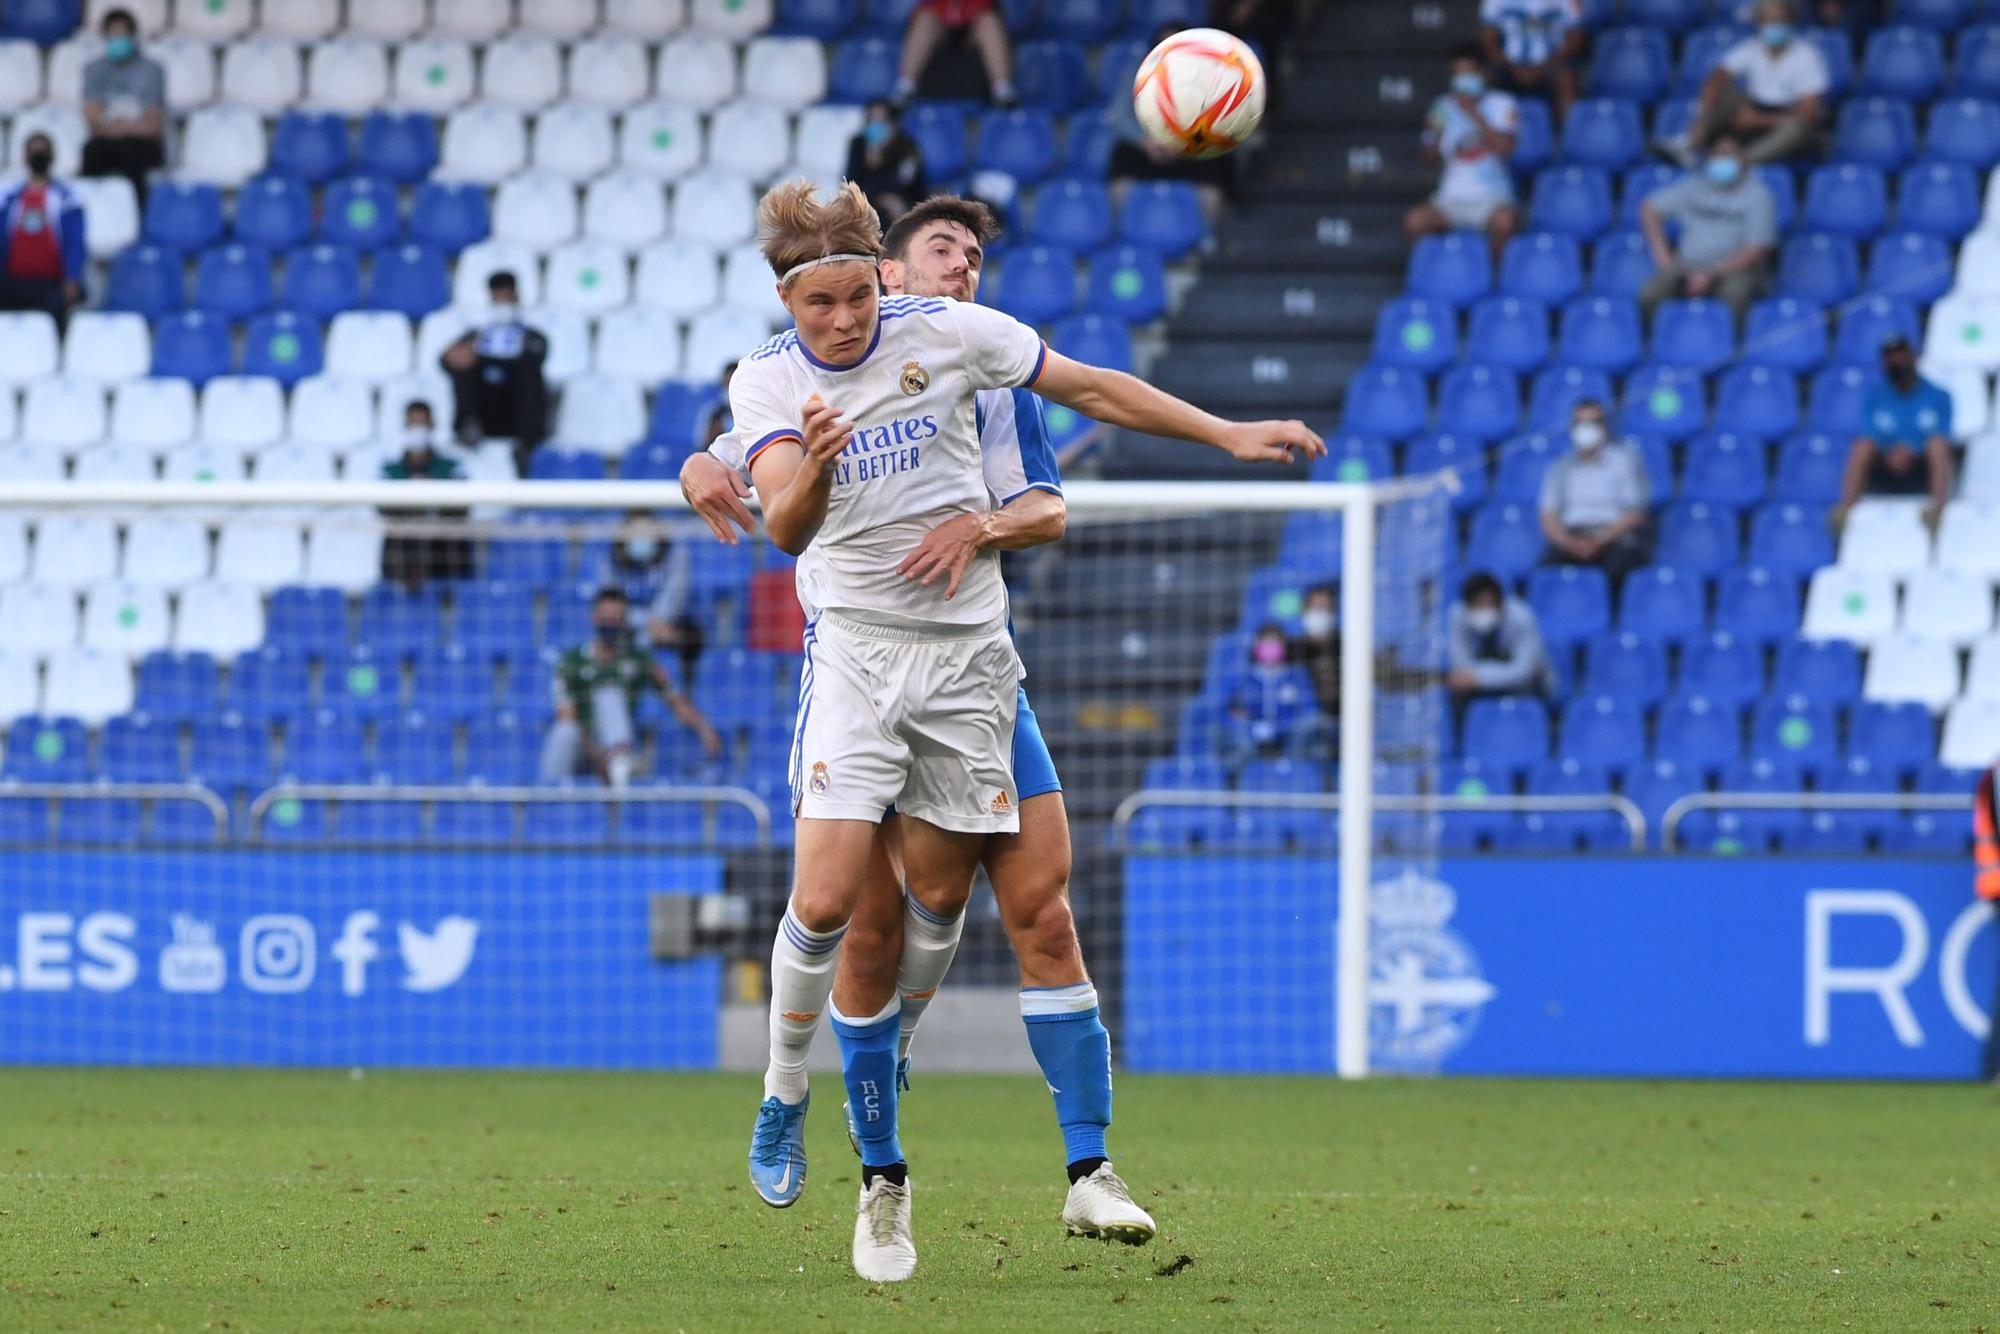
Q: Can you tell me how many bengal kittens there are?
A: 0